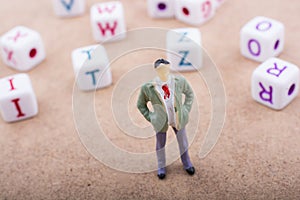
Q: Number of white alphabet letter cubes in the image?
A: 10